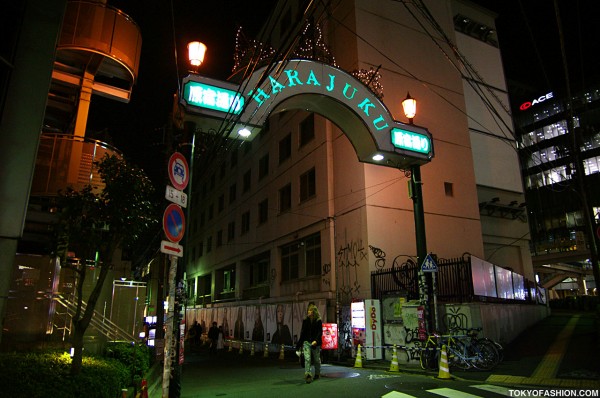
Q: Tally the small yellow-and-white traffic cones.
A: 8